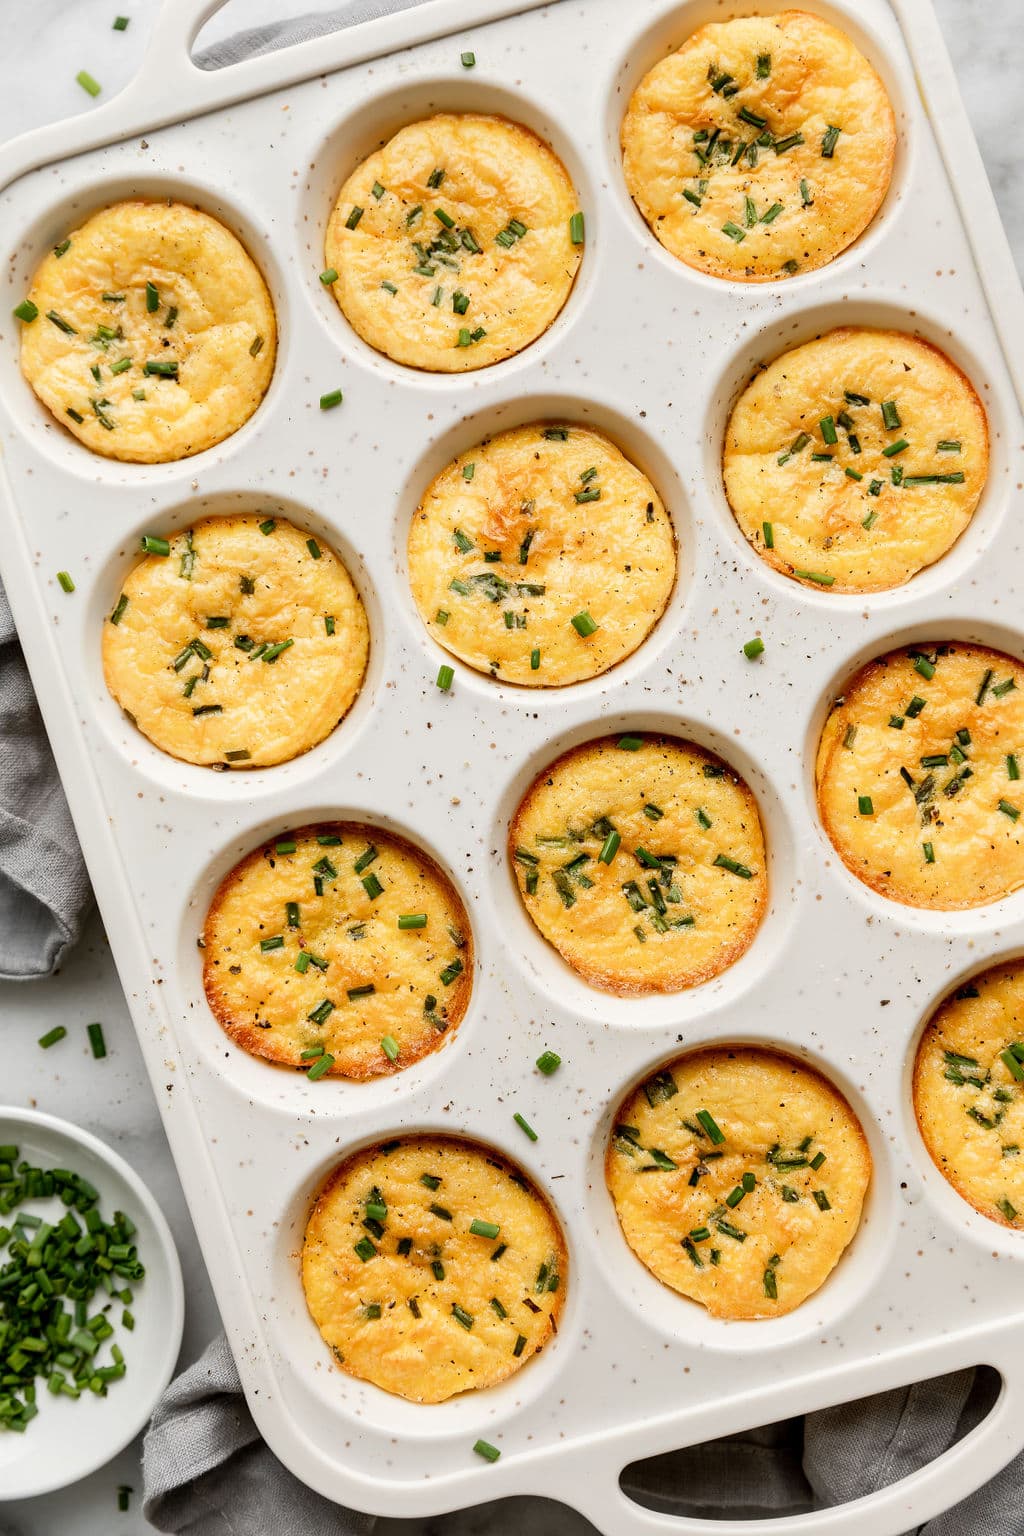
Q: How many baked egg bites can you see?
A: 12